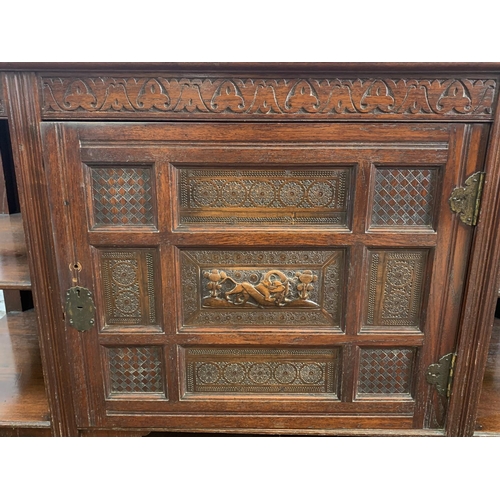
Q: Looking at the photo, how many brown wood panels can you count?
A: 9